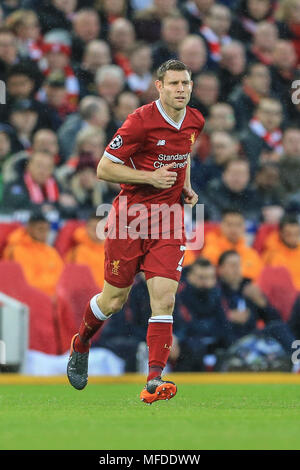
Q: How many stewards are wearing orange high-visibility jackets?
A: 4